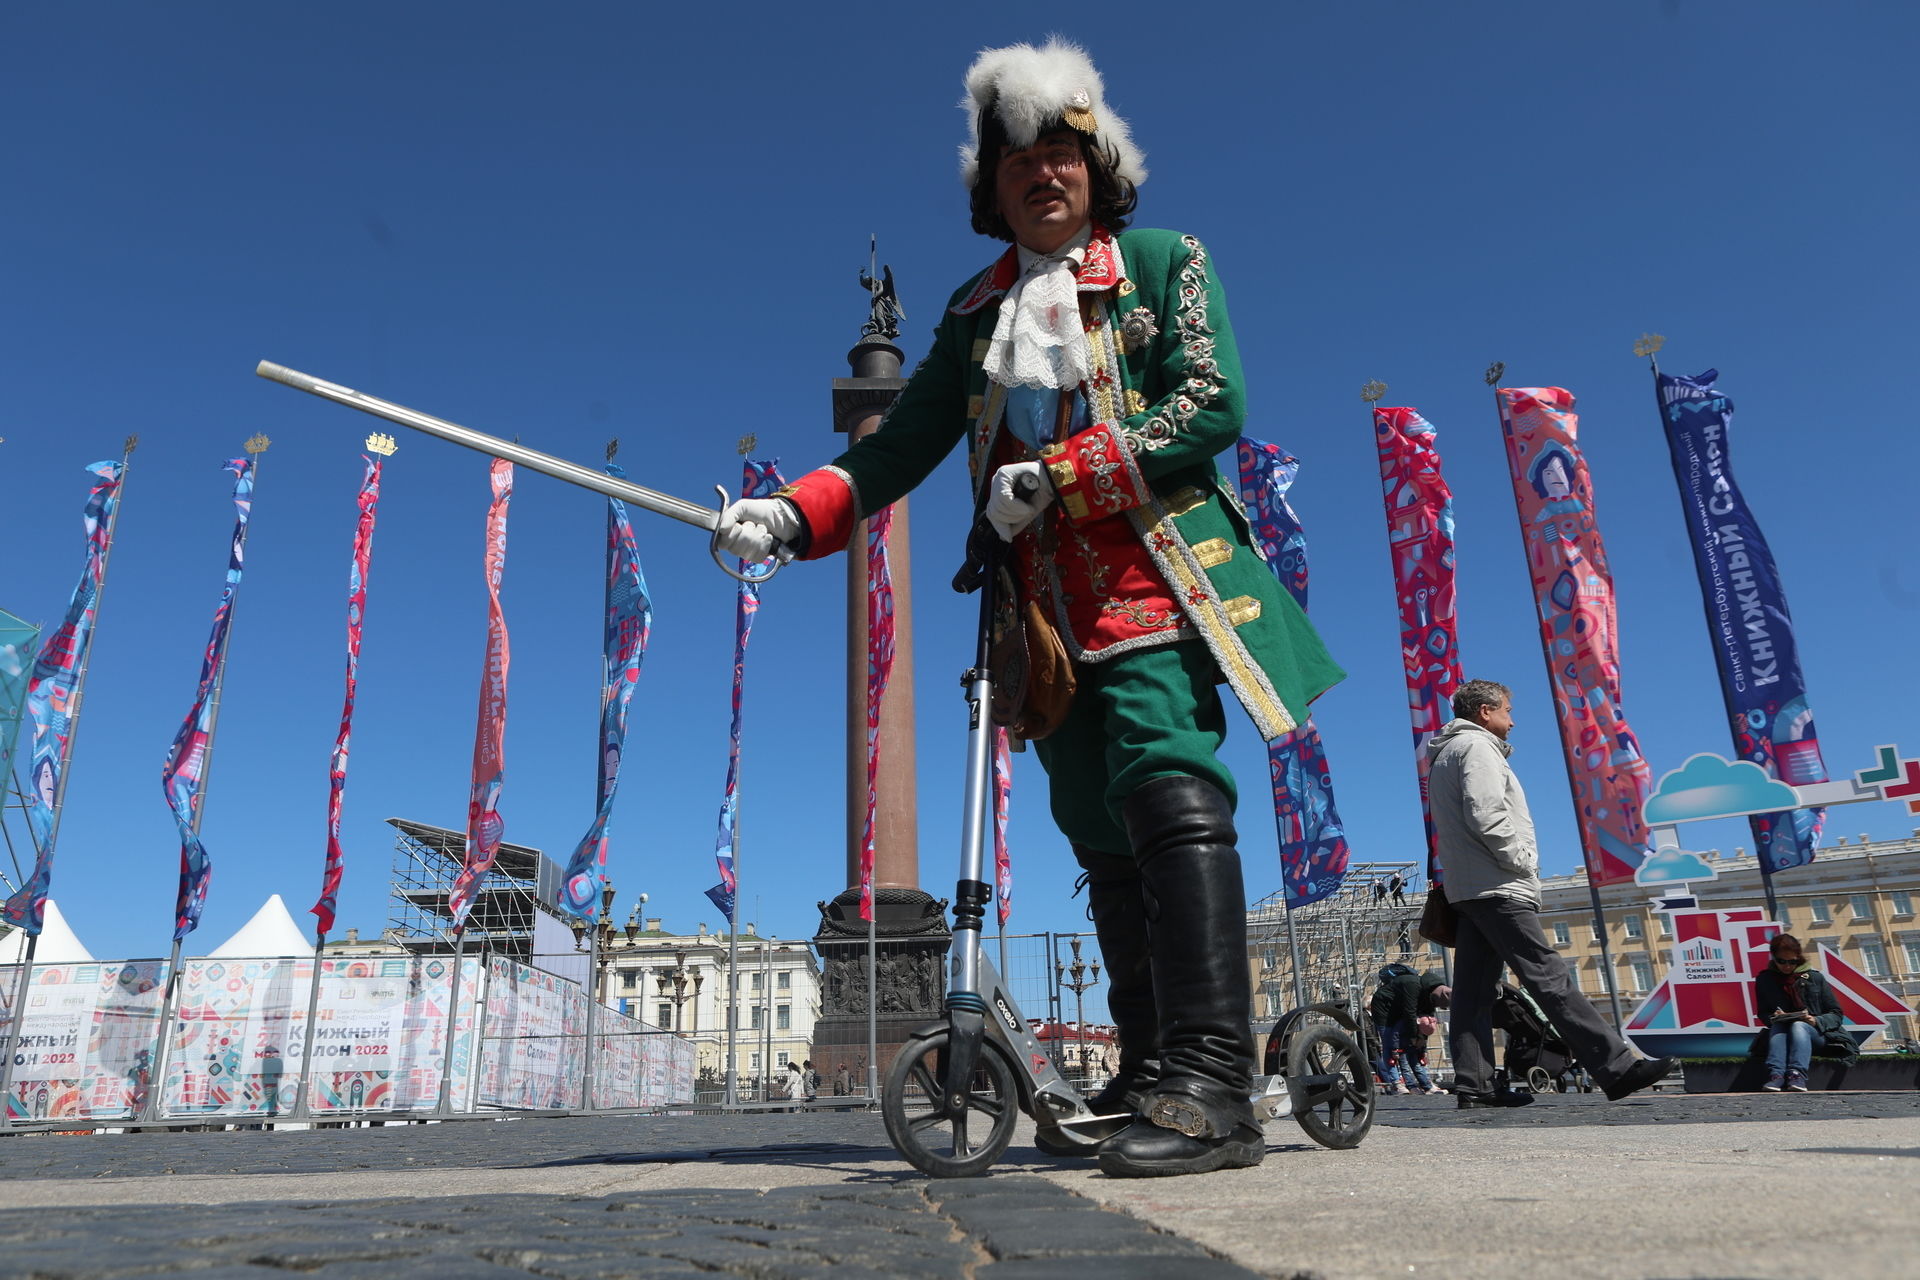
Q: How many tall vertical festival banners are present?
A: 12